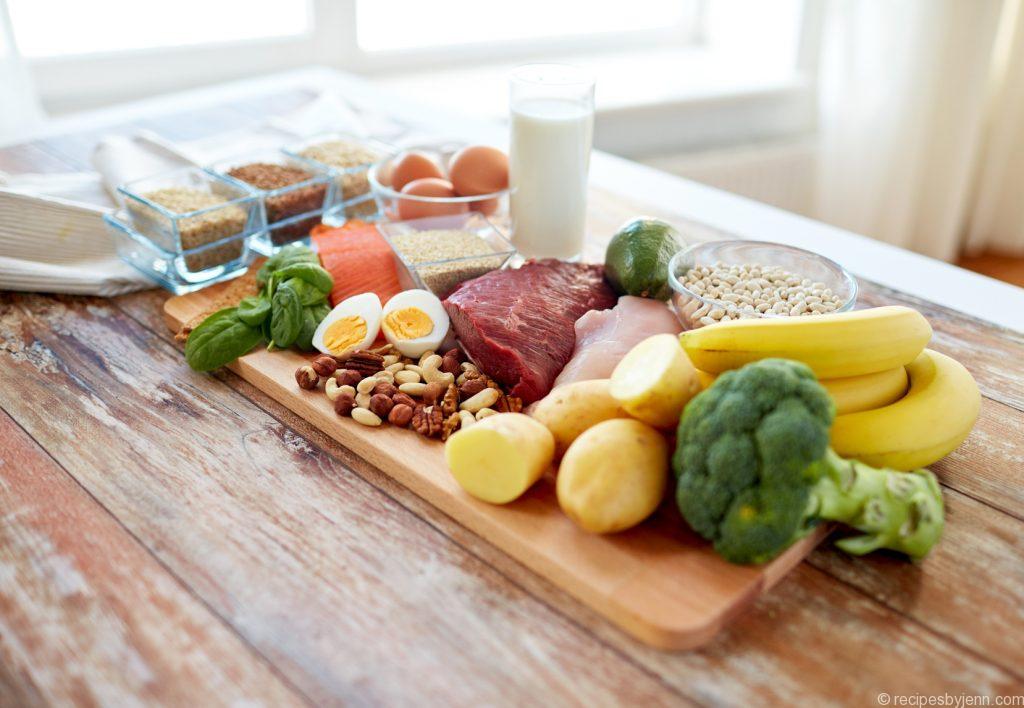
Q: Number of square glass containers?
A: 4